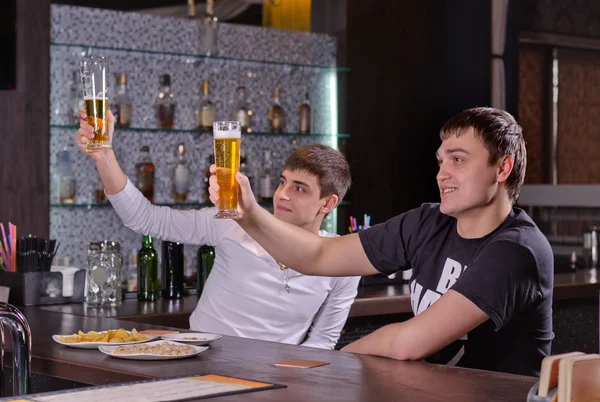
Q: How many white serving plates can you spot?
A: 3